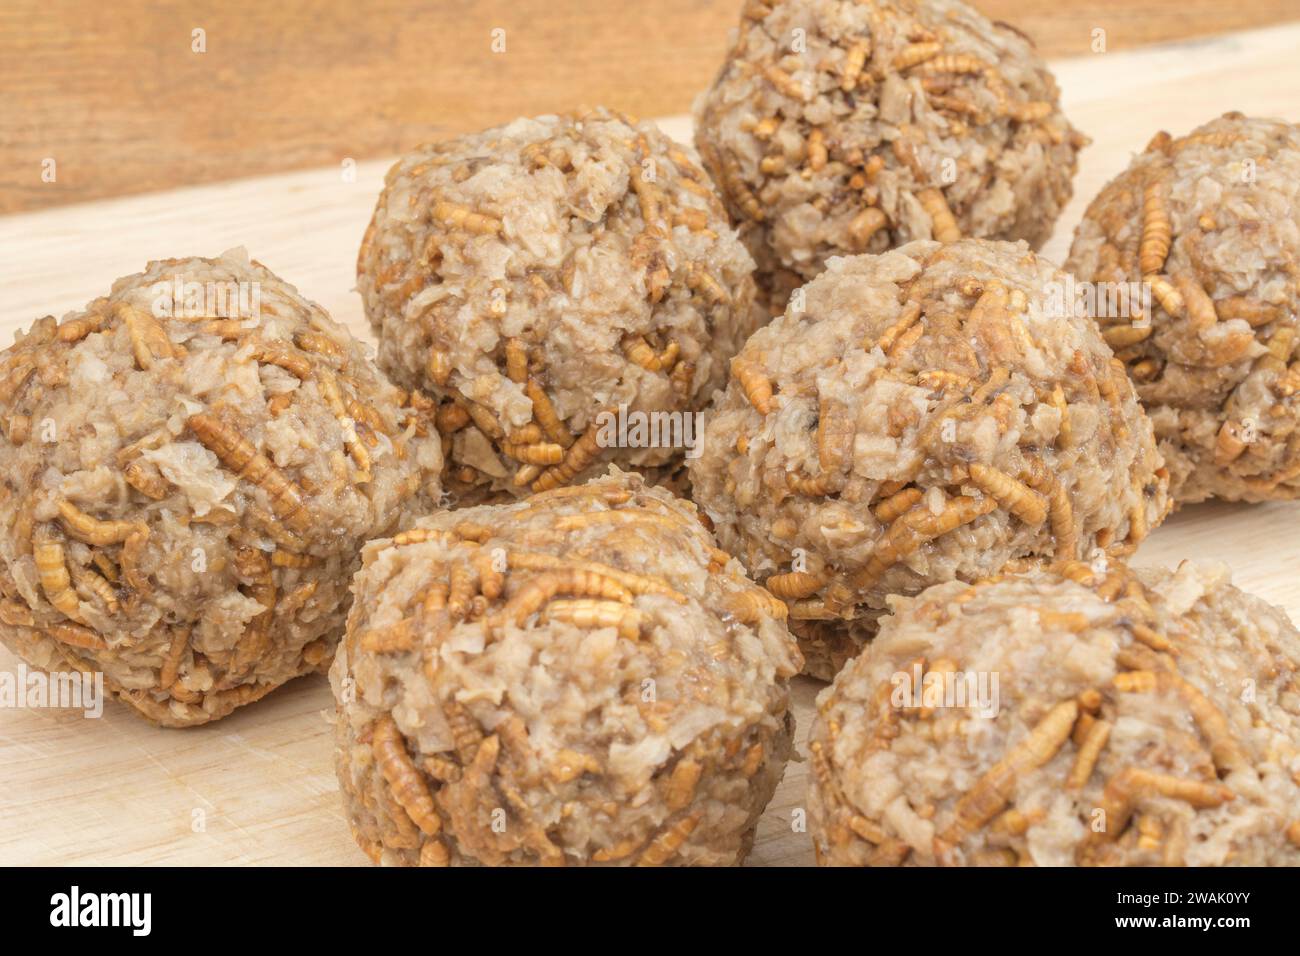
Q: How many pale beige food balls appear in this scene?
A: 7